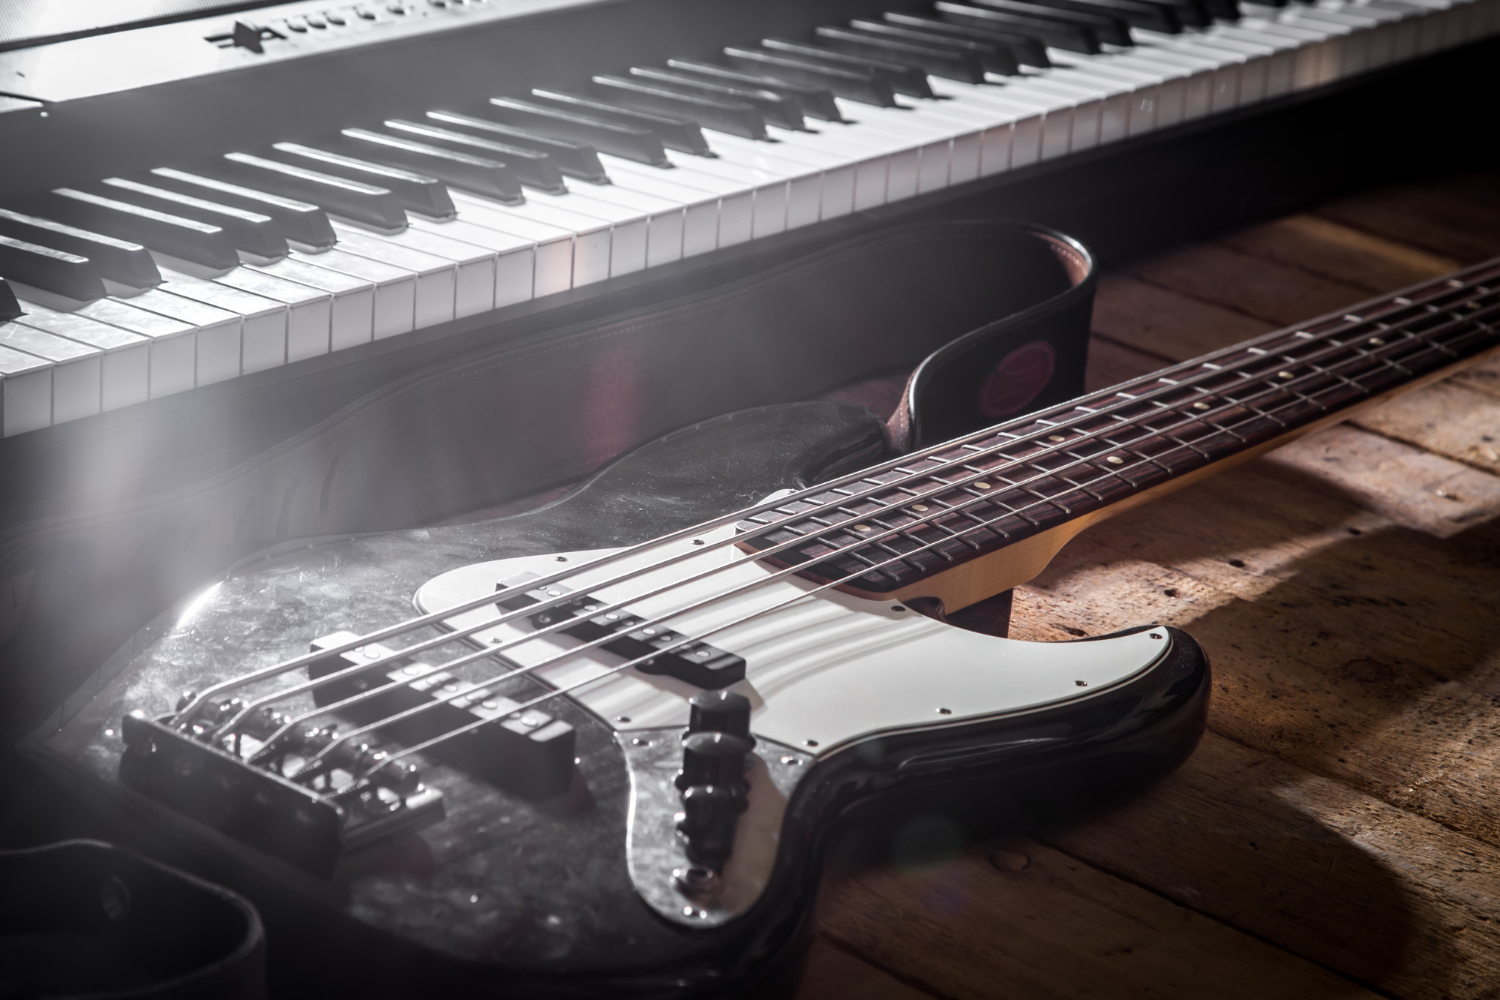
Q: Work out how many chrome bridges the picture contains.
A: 1